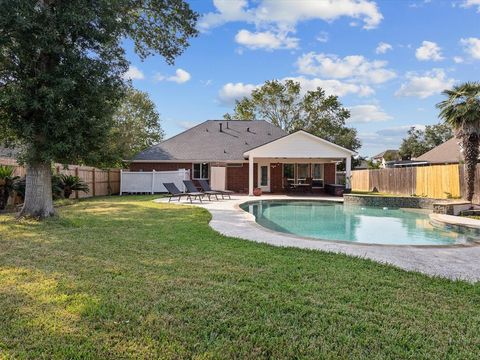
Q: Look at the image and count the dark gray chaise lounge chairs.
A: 3